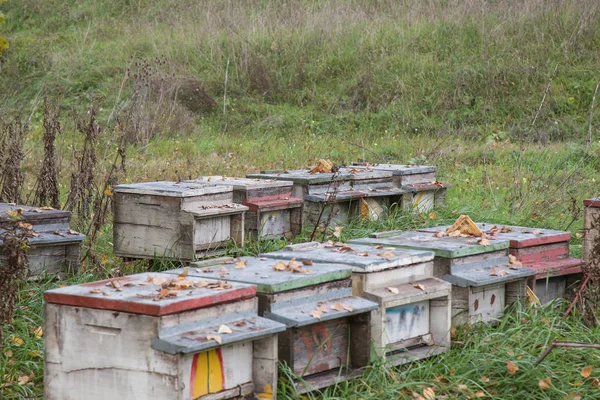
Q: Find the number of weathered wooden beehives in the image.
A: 12